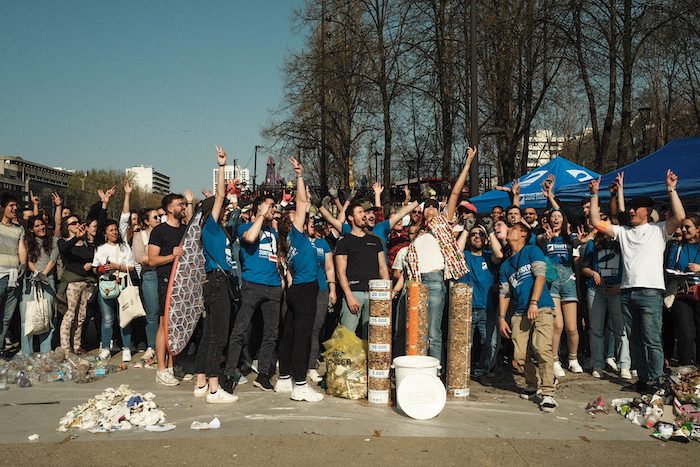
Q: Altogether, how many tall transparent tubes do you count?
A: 3